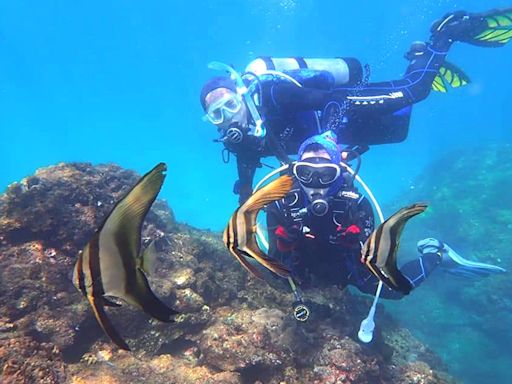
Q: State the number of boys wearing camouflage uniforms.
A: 0